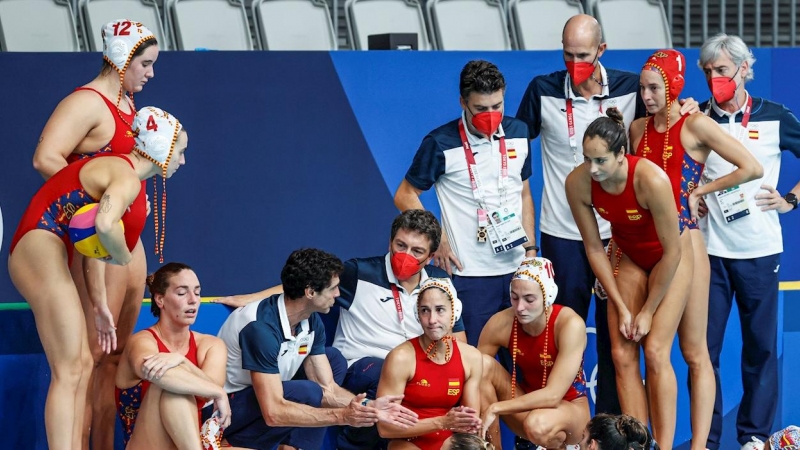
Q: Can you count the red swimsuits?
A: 7